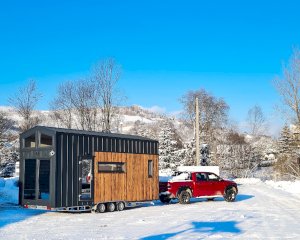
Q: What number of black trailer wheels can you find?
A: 3